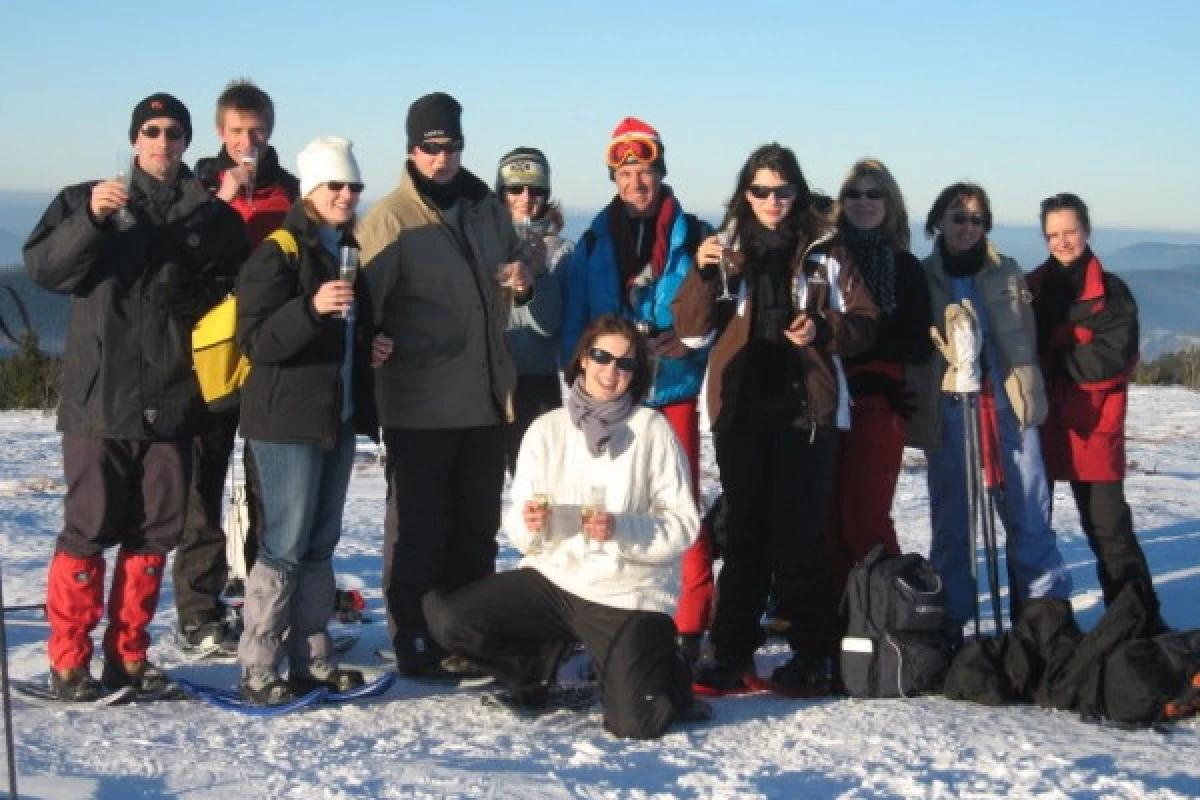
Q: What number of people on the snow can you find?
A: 11